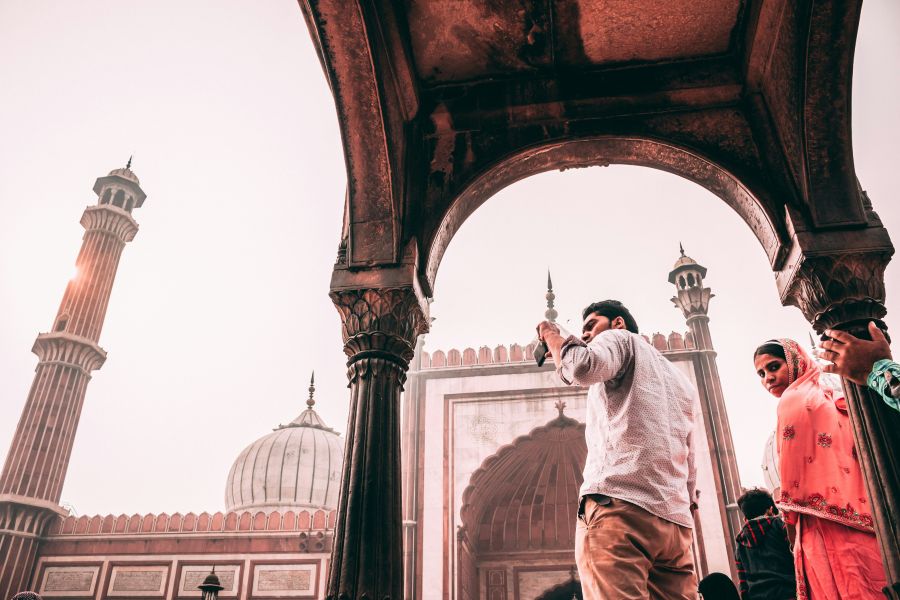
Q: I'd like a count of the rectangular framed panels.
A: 4